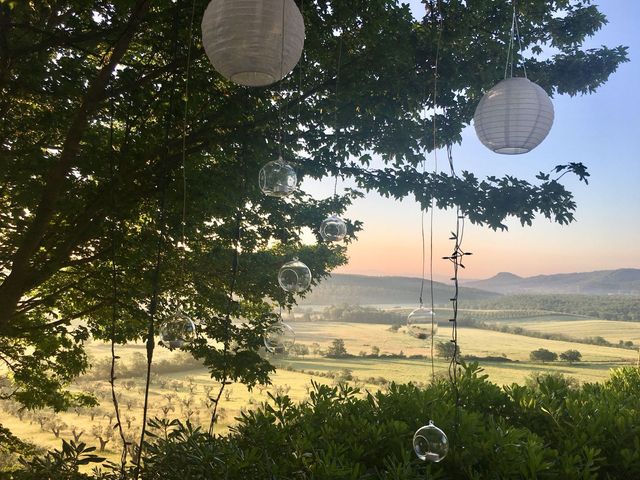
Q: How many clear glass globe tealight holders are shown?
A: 7